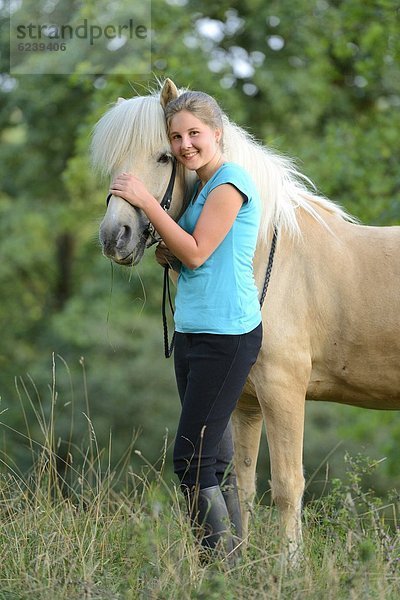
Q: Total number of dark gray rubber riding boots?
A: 2